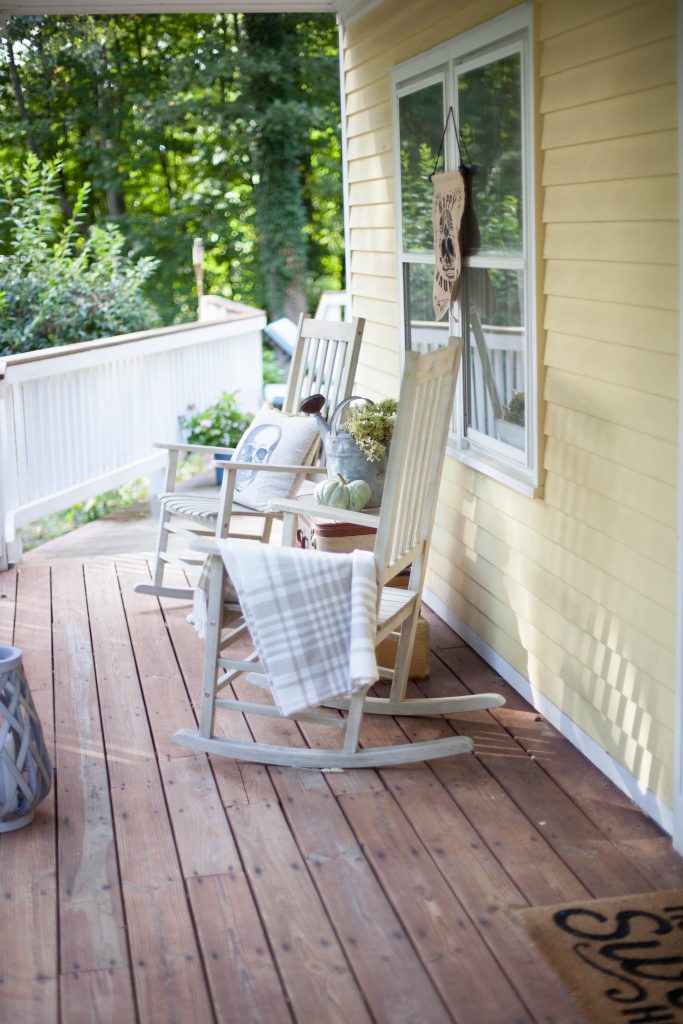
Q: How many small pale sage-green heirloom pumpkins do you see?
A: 1